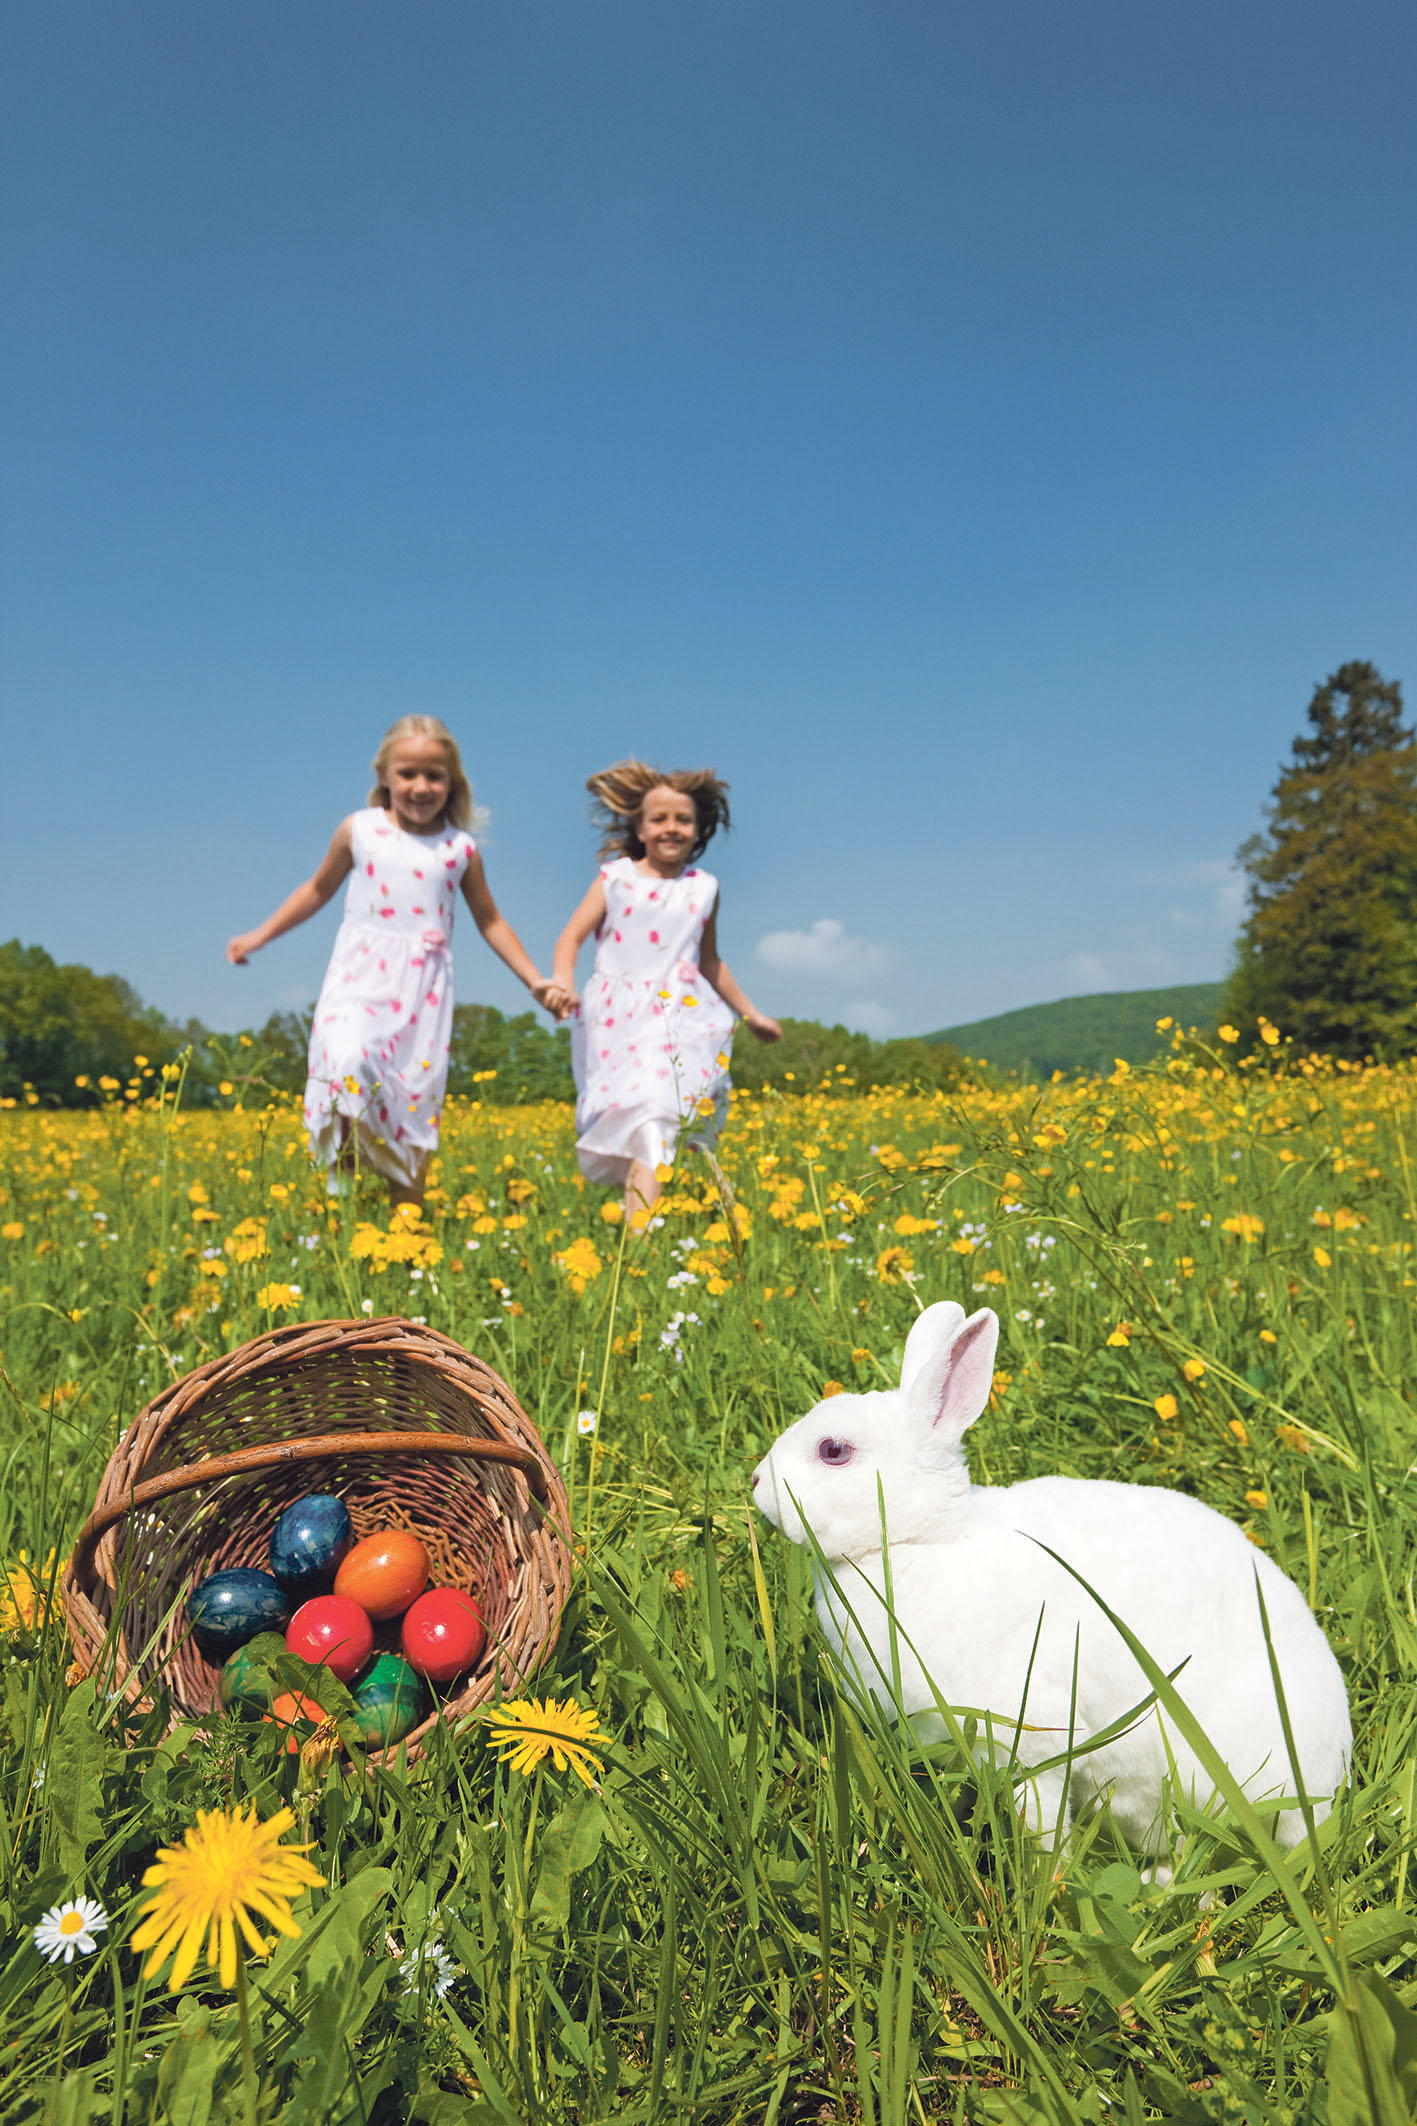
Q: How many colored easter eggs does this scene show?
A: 8